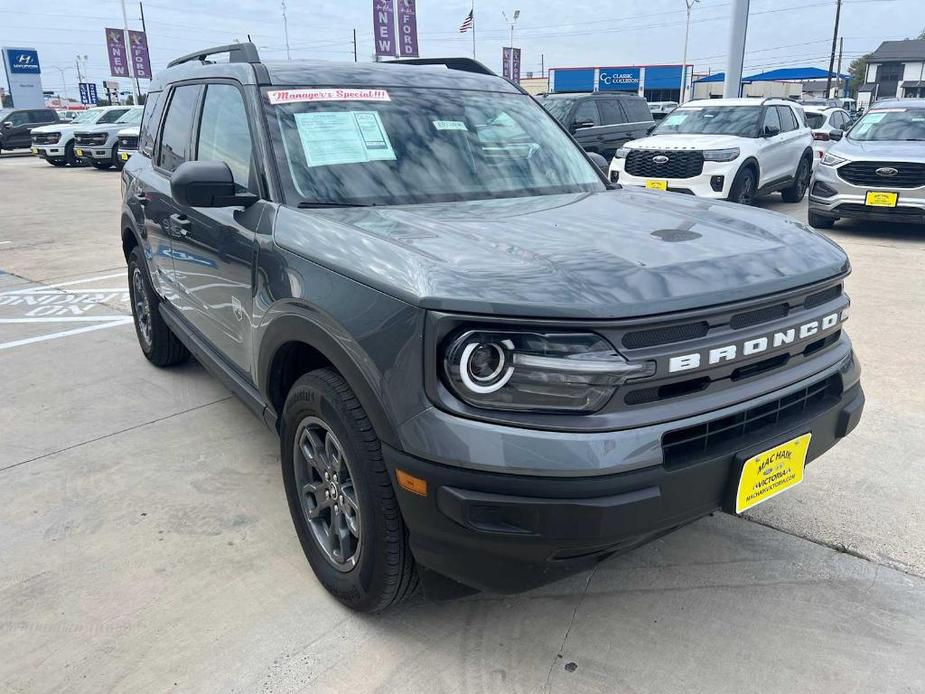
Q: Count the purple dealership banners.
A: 6